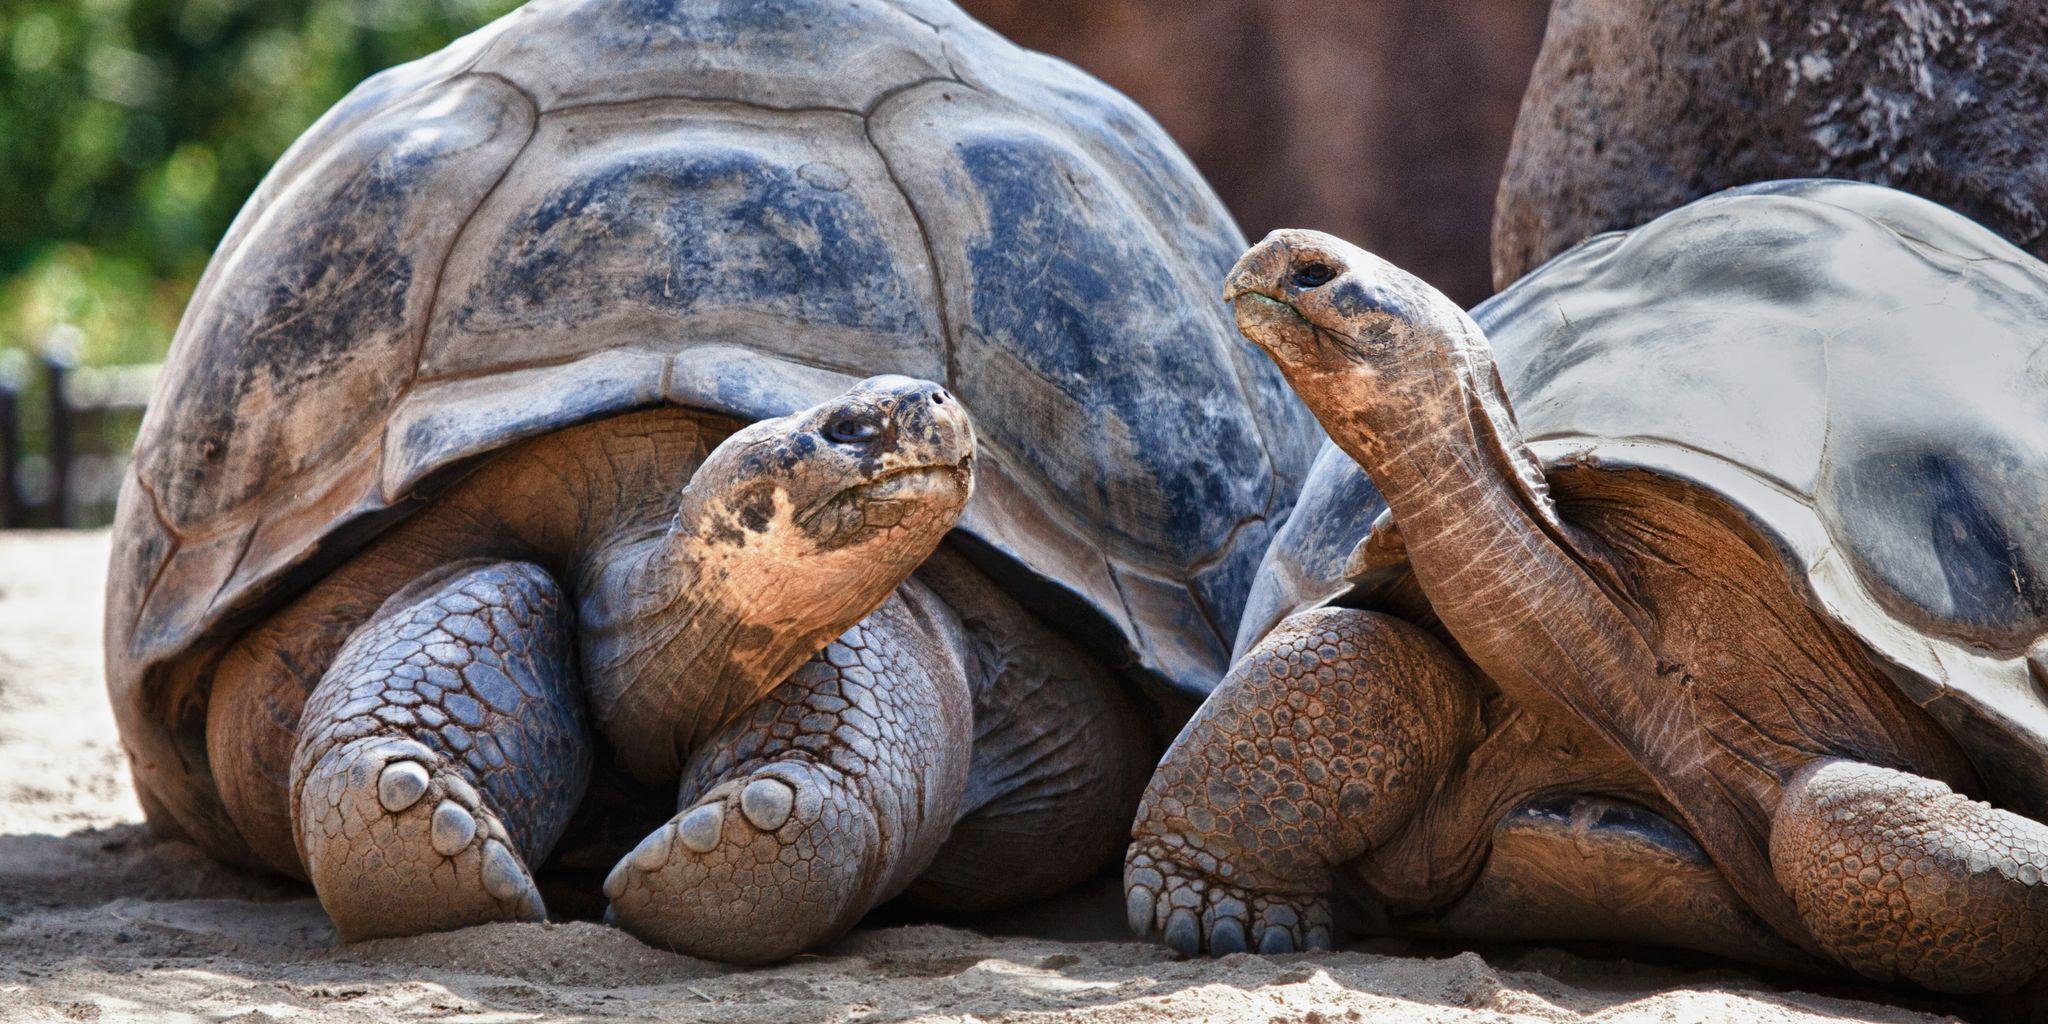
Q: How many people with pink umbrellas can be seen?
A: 0